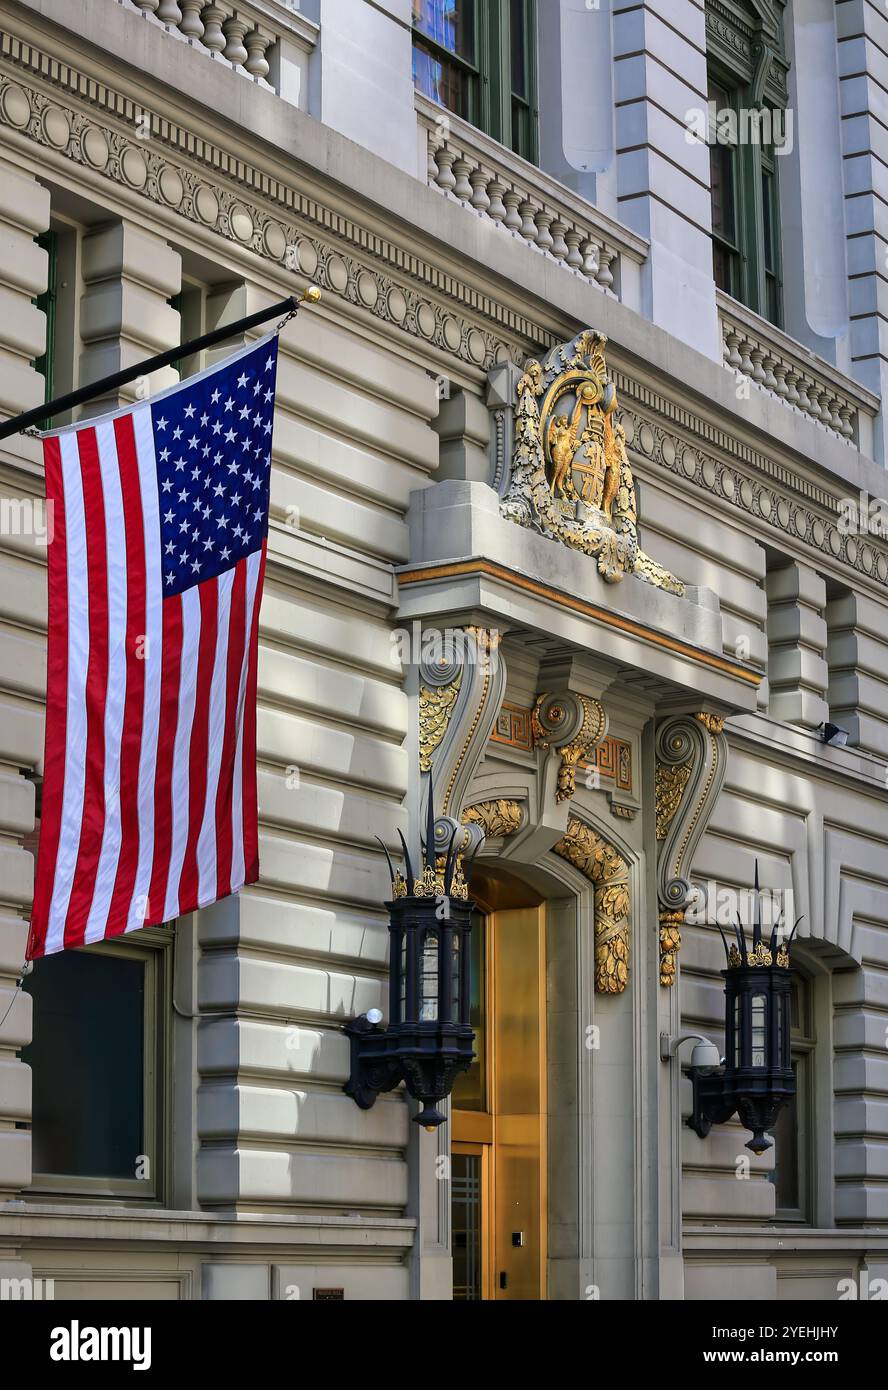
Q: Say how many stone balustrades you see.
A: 3